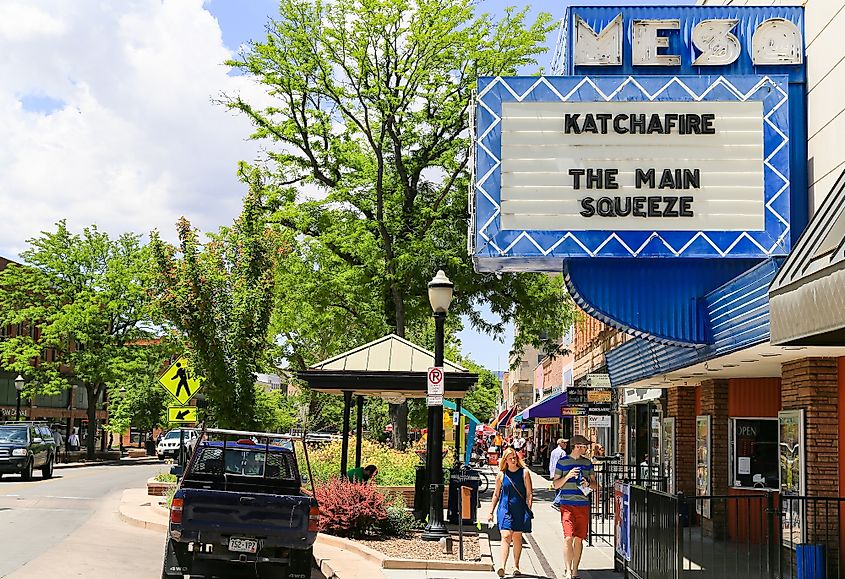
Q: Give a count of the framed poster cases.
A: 3